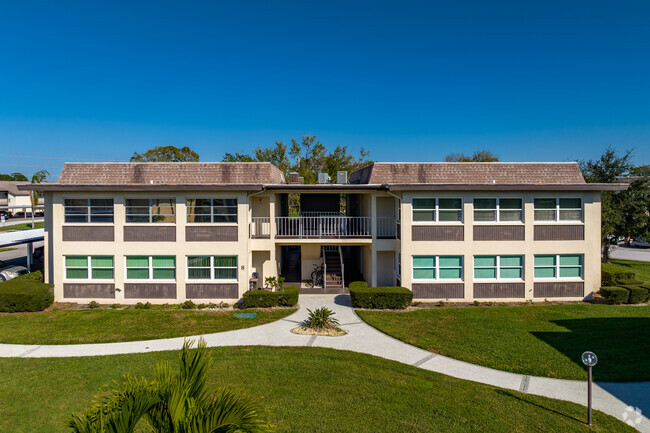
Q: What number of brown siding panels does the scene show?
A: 12